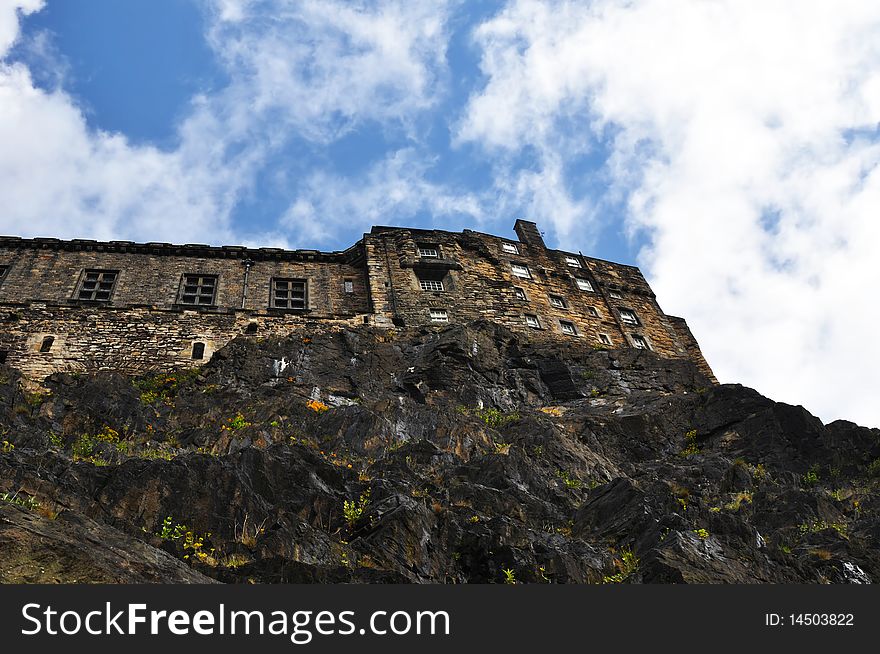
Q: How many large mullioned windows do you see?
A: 3